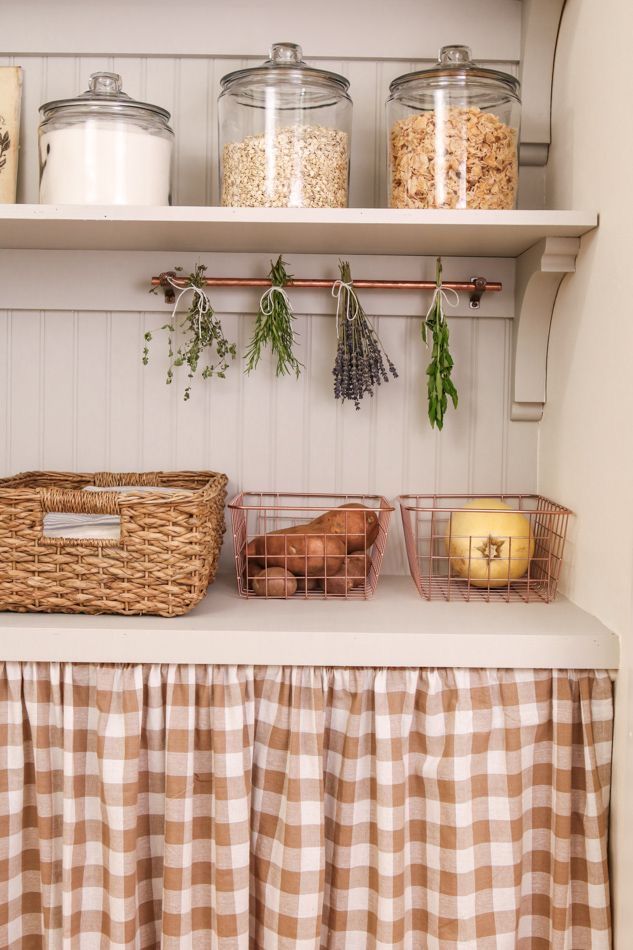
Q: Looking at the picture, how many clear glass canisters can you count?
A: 3